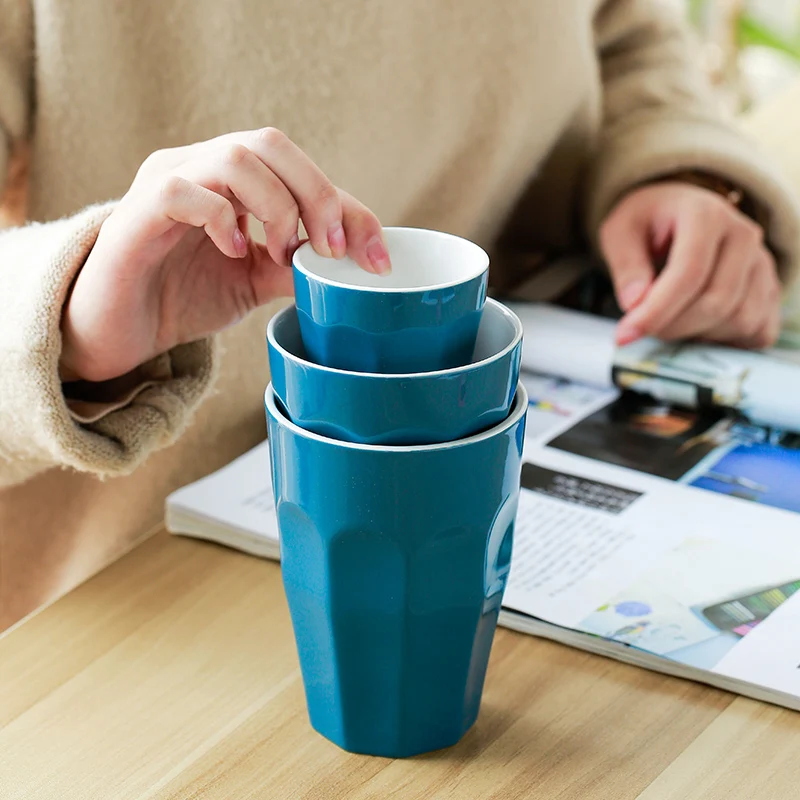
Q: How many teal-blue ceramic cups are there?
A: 3